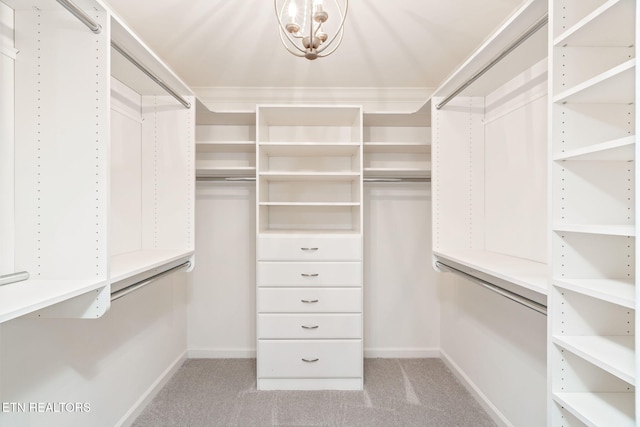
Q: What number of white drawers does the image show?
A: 5